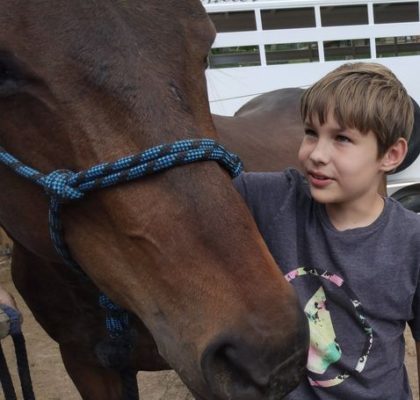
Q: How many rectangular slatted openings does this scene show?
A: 8